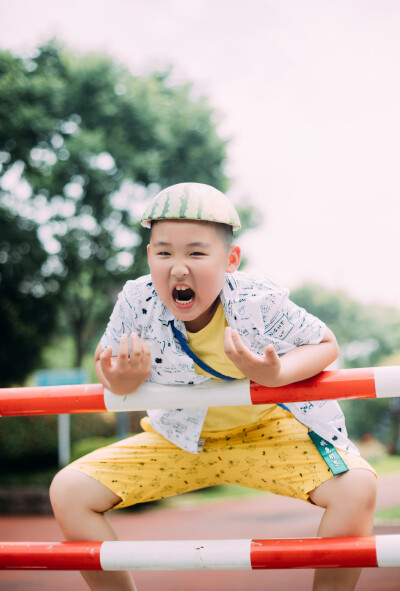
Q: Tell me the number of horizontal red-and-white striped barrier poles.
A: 2